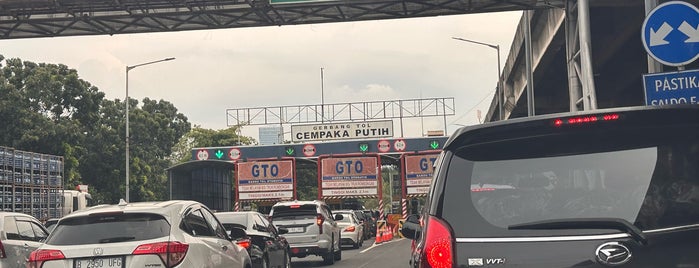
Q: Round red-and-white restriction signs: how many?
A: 5